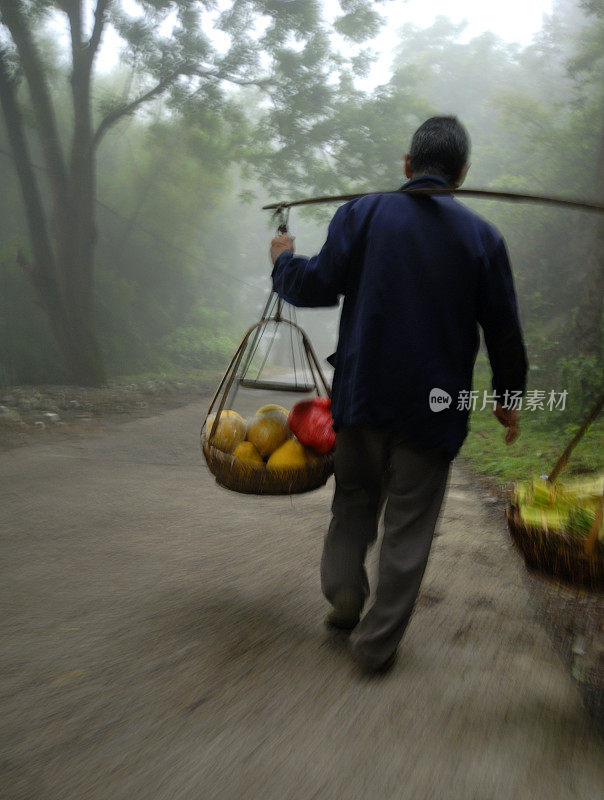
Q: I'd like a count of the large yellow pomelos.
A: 5